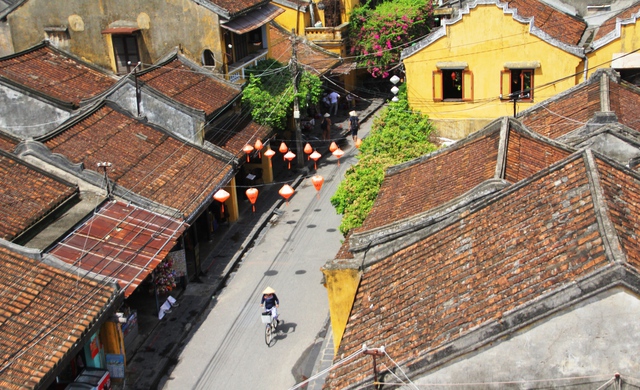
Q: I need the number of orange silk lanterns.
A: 14